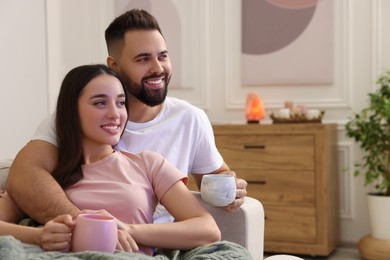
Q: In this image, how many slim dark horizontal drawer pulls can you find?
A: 2